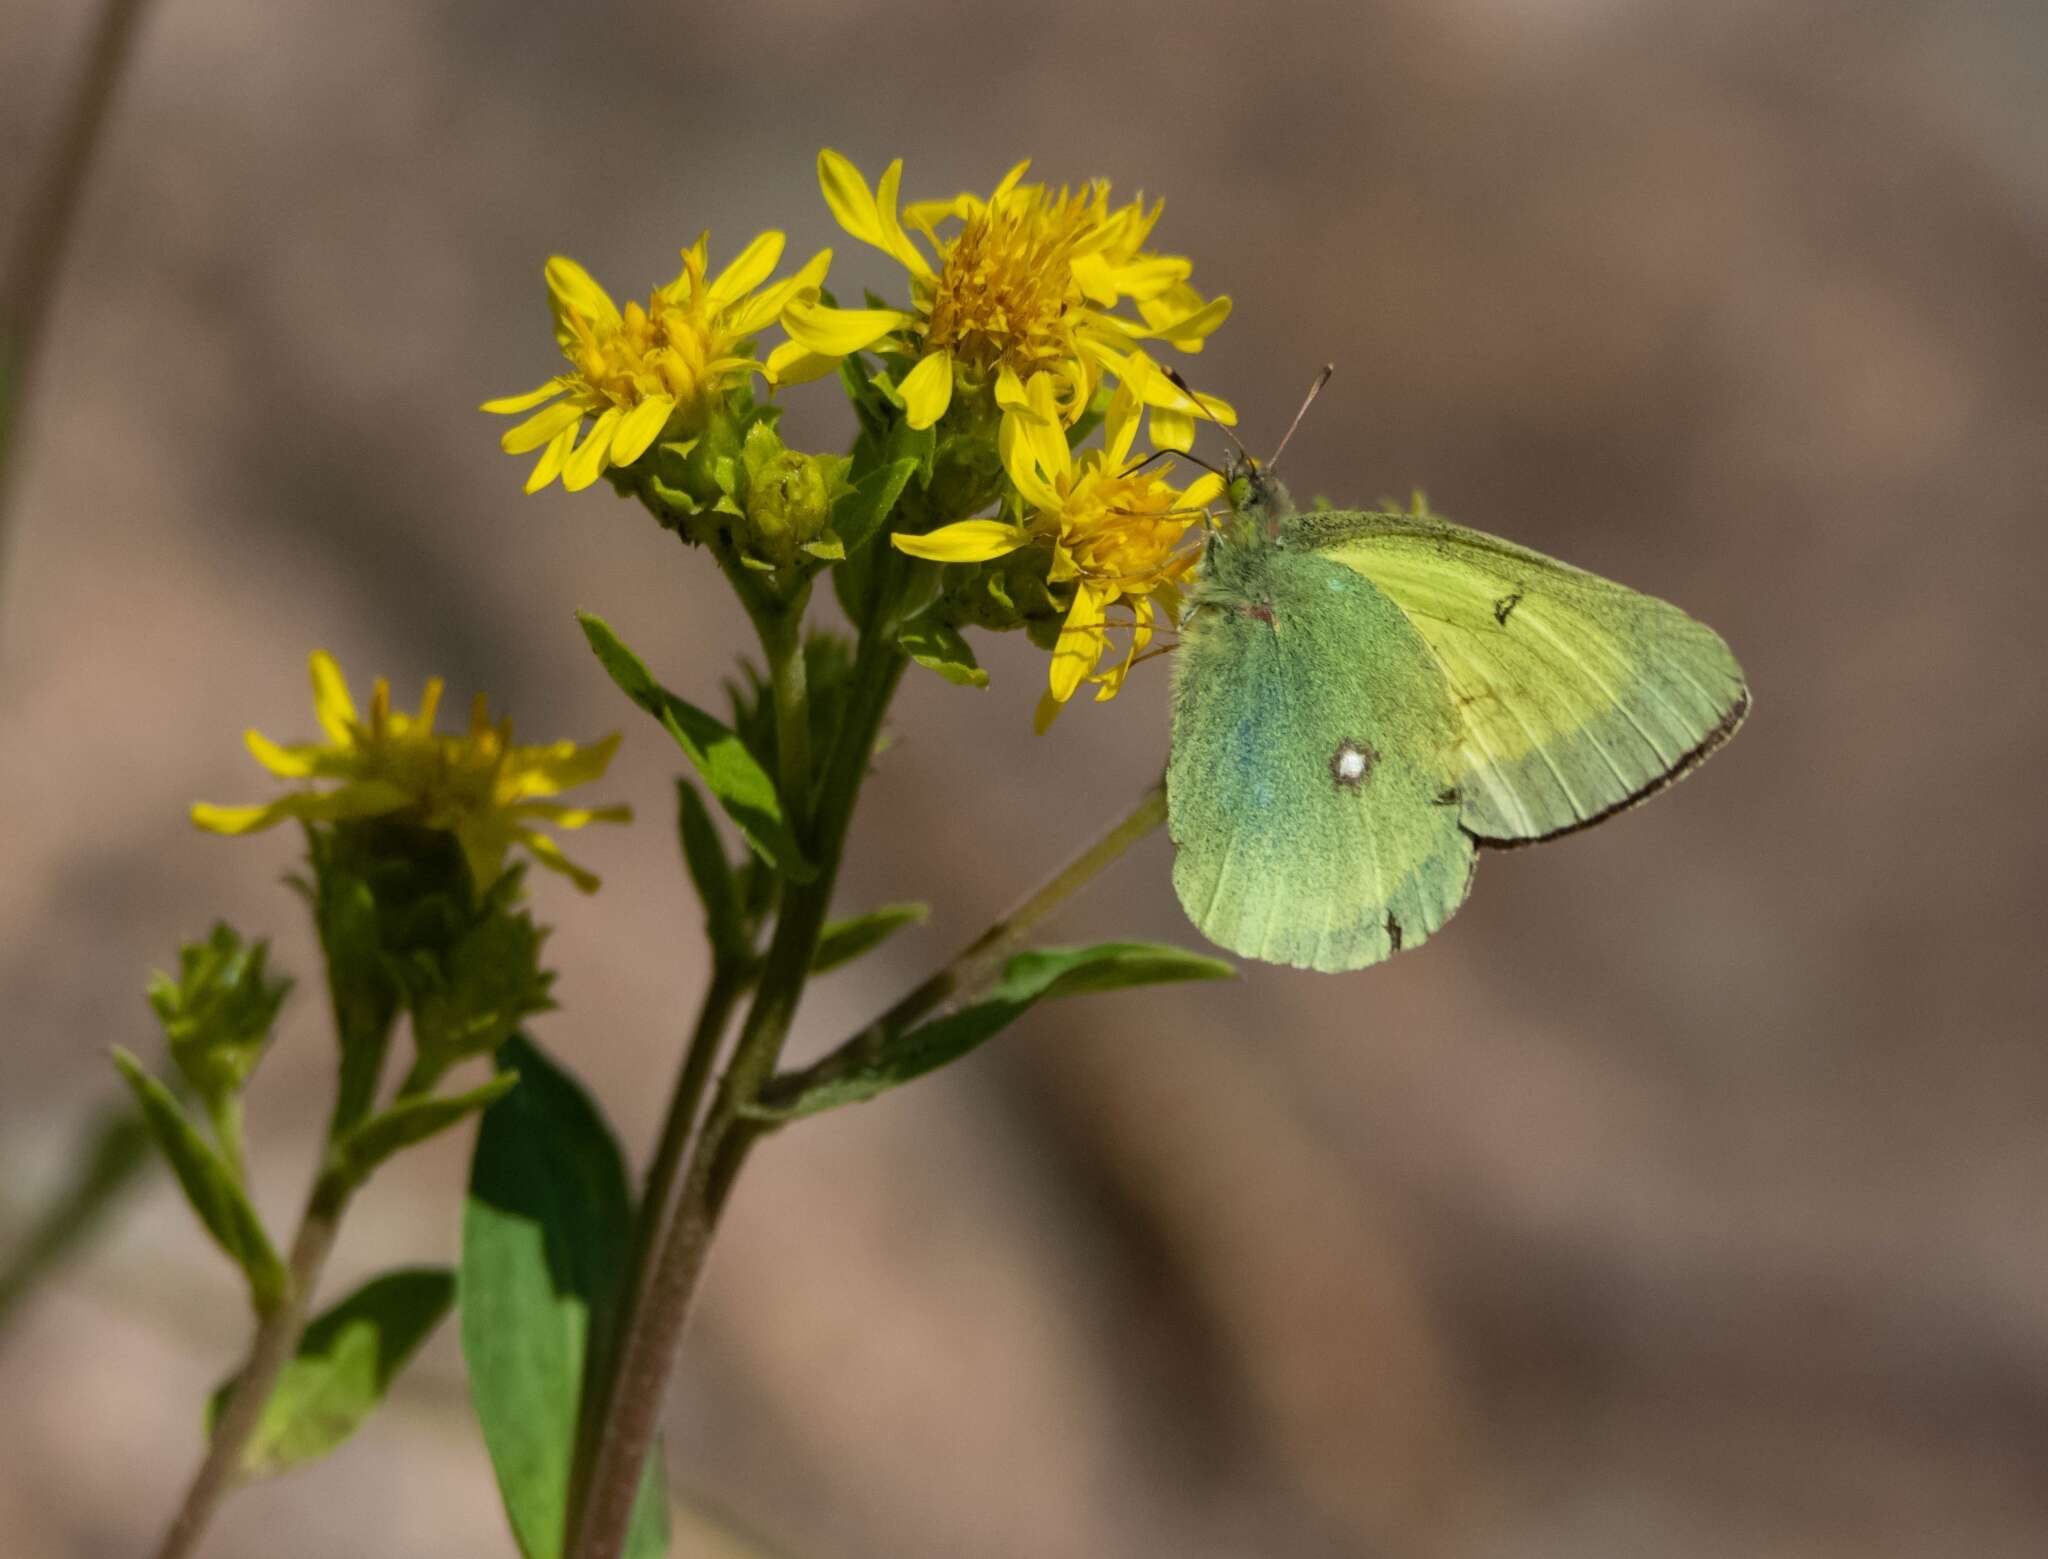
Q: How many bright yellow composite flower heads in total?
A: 4